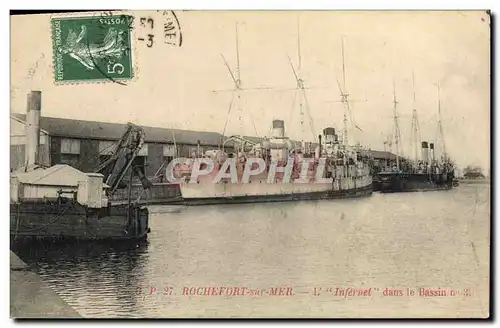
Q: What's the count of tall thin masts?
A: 6